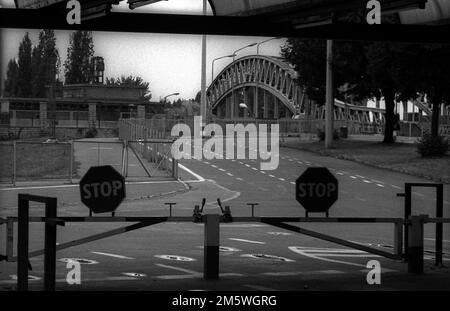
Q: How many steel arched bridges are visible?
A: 1